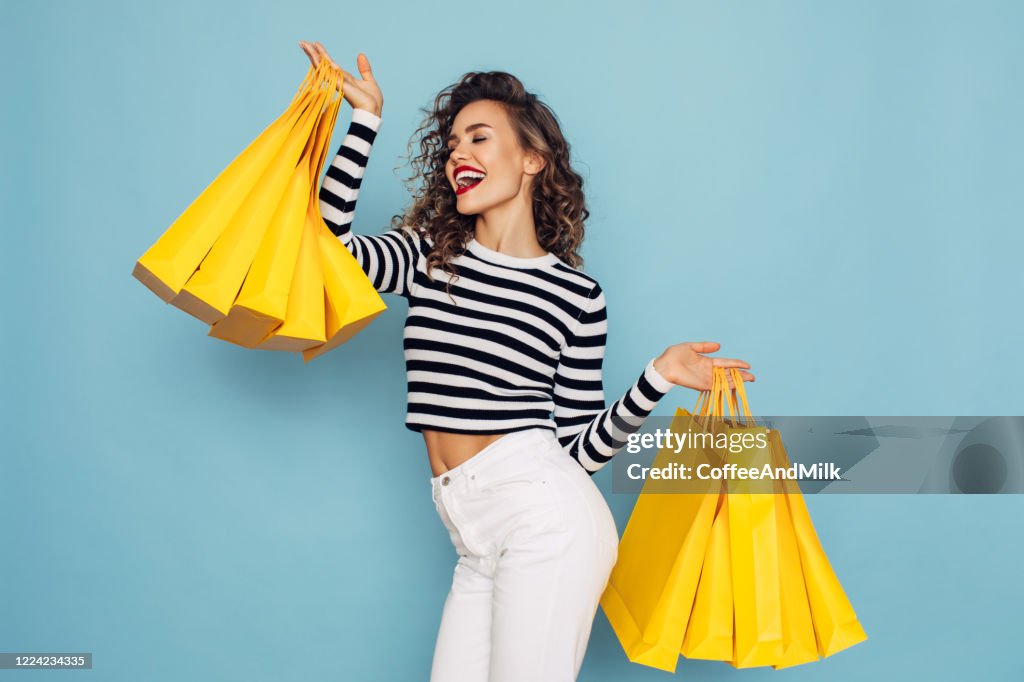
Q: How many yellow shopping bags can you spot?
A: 10